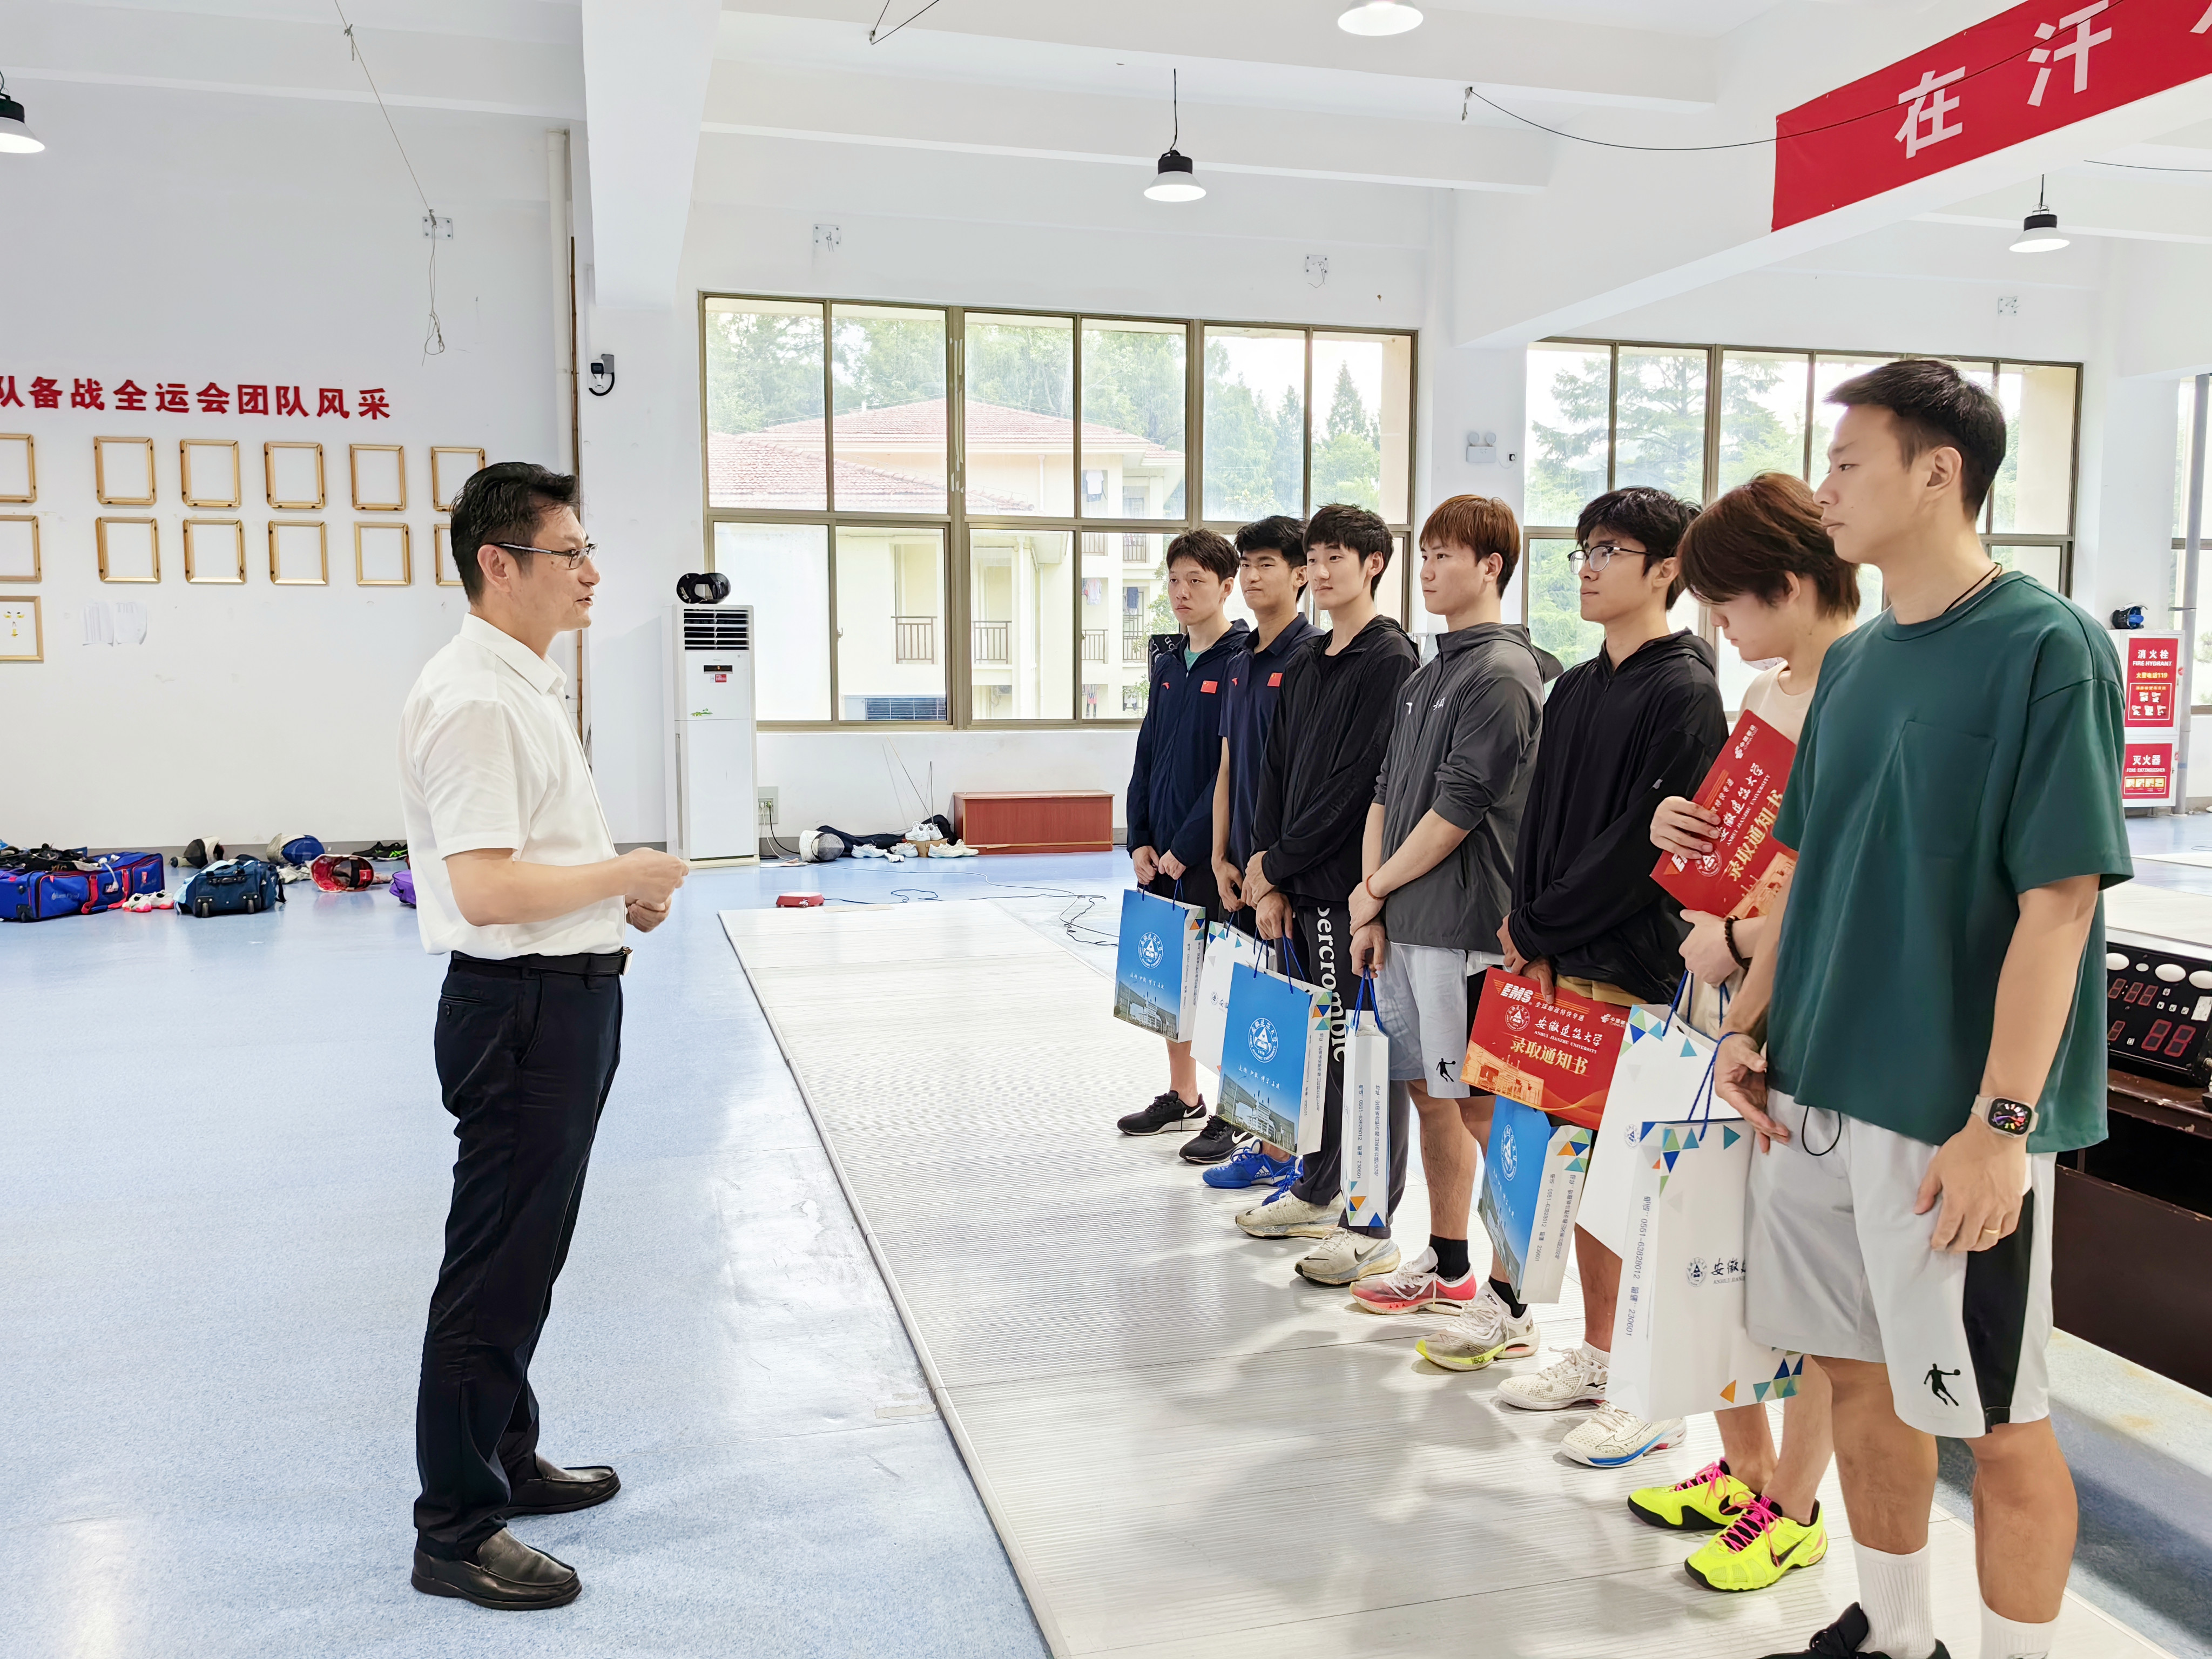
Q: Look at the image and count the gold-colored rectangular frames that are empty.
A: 12